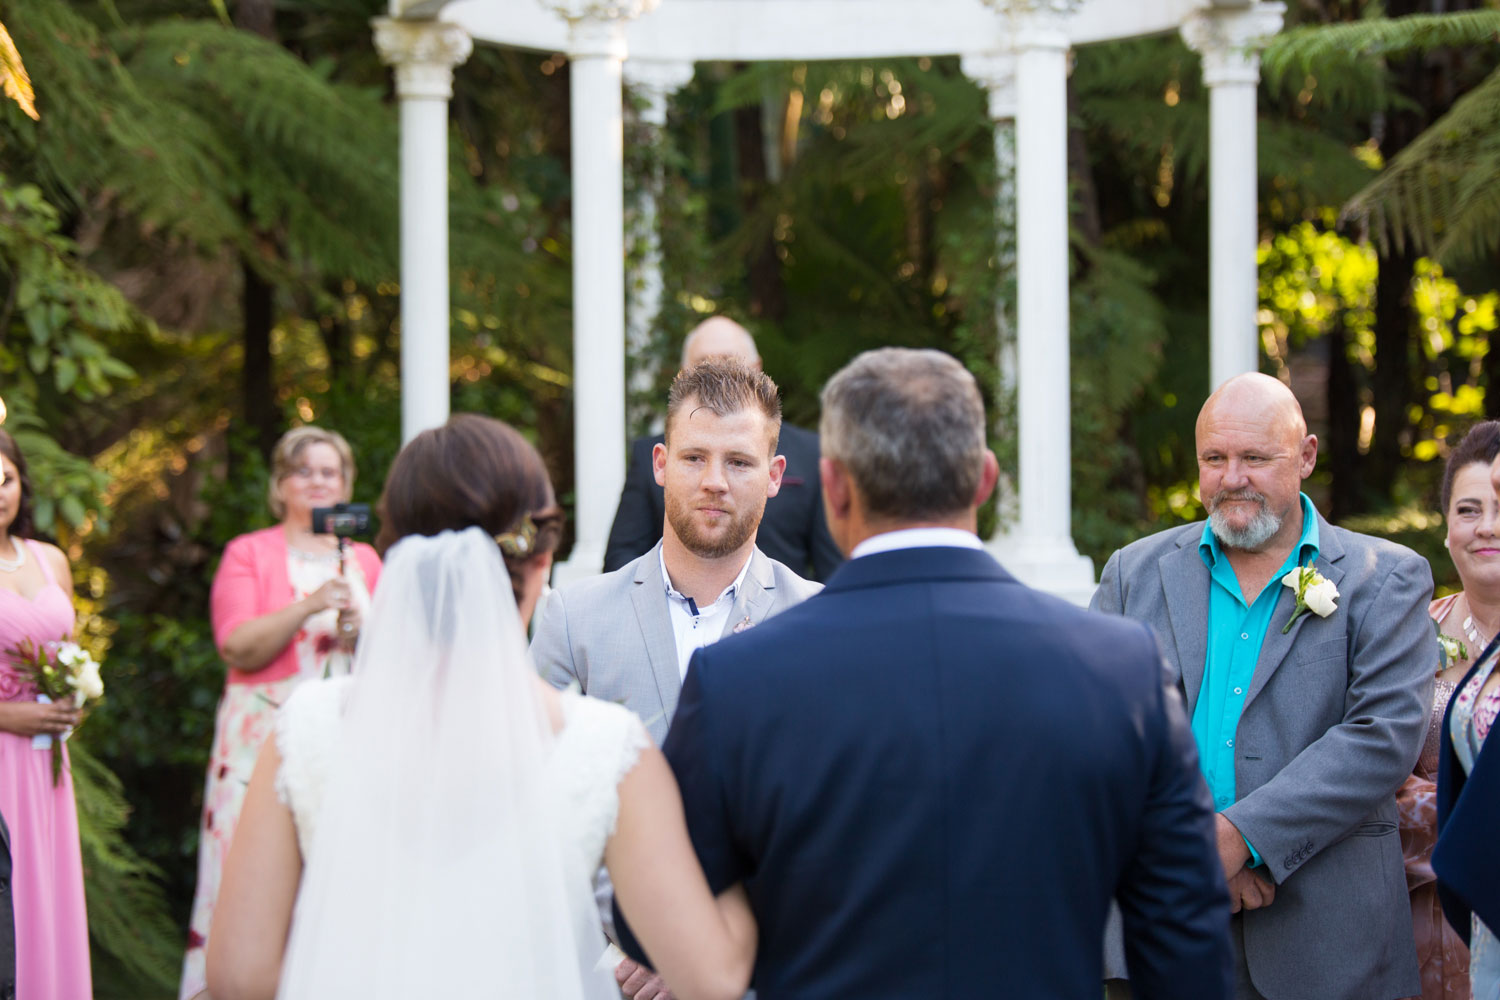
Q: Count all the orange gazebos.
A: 0